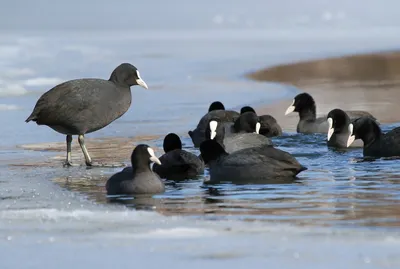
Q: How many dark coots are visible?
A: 11